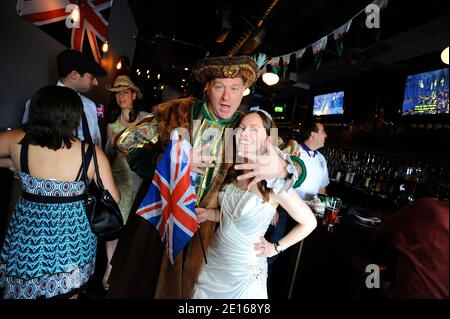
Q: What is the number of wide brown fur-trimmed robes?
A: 1